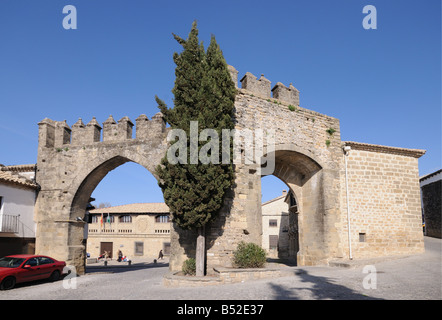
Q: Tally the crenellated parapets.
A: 2